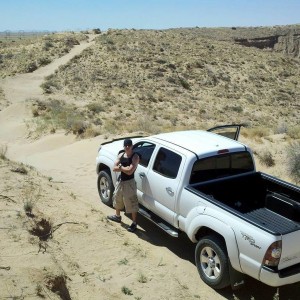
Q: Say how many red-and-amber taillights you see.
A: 1